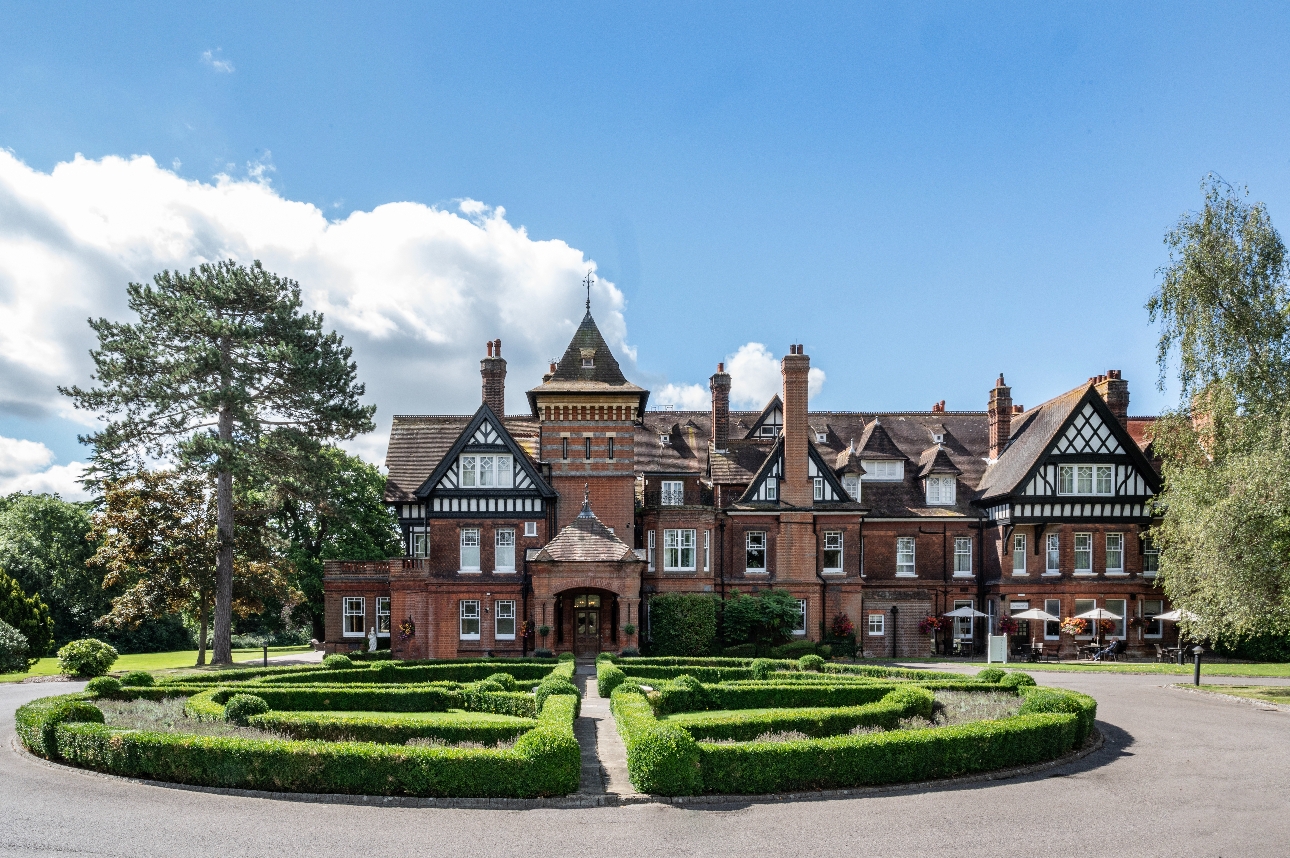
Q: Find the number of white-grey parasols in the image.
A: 4